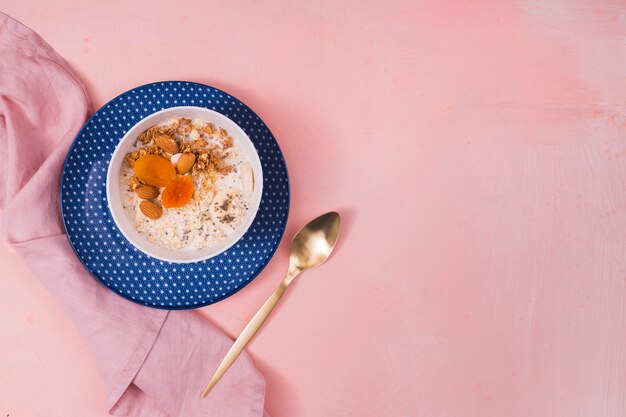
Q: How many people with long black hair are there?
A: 0